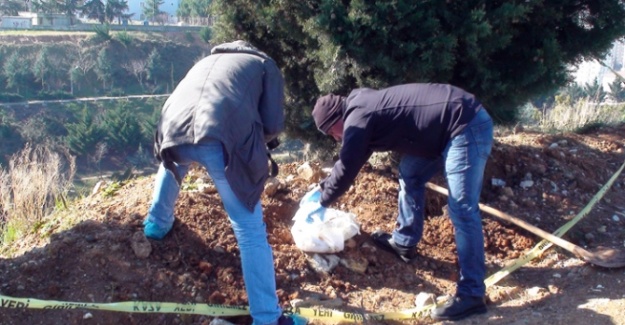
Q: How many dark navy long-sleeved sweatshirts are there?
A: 1